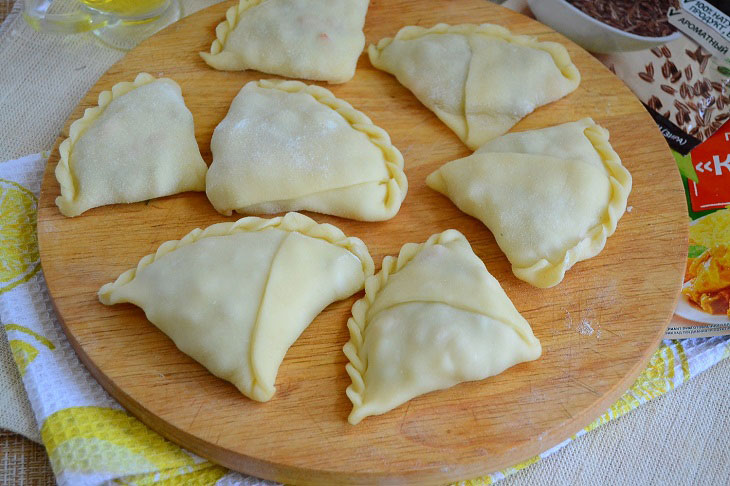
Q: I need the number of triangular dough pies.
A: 7